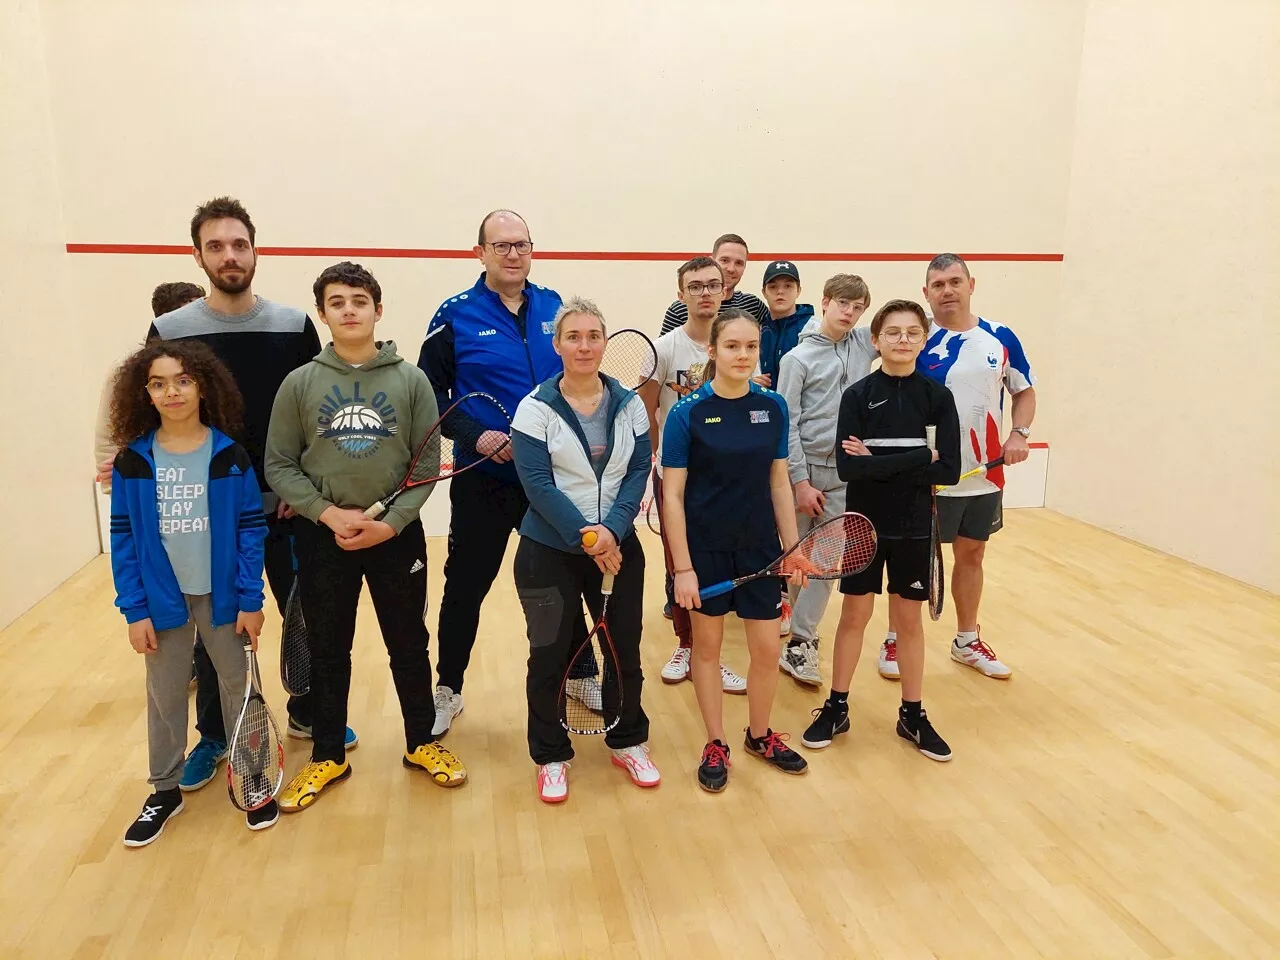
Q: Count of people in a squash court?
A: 13